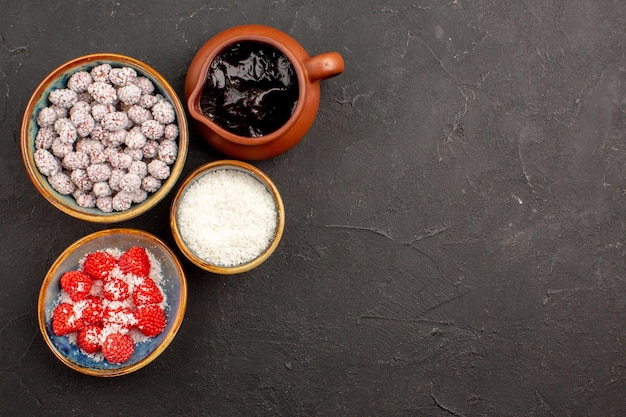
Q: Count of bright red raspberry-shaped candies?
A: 11